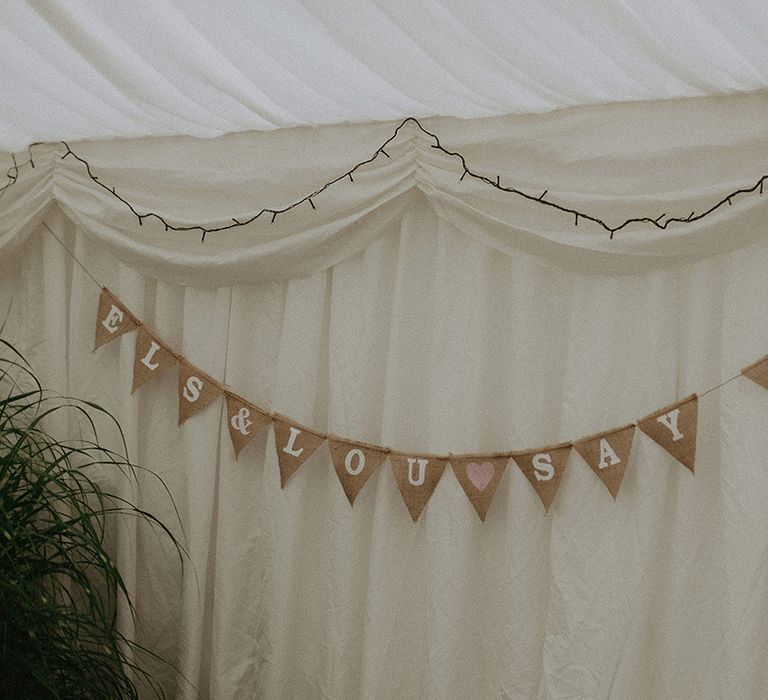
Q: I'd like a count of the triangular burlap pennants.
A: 12